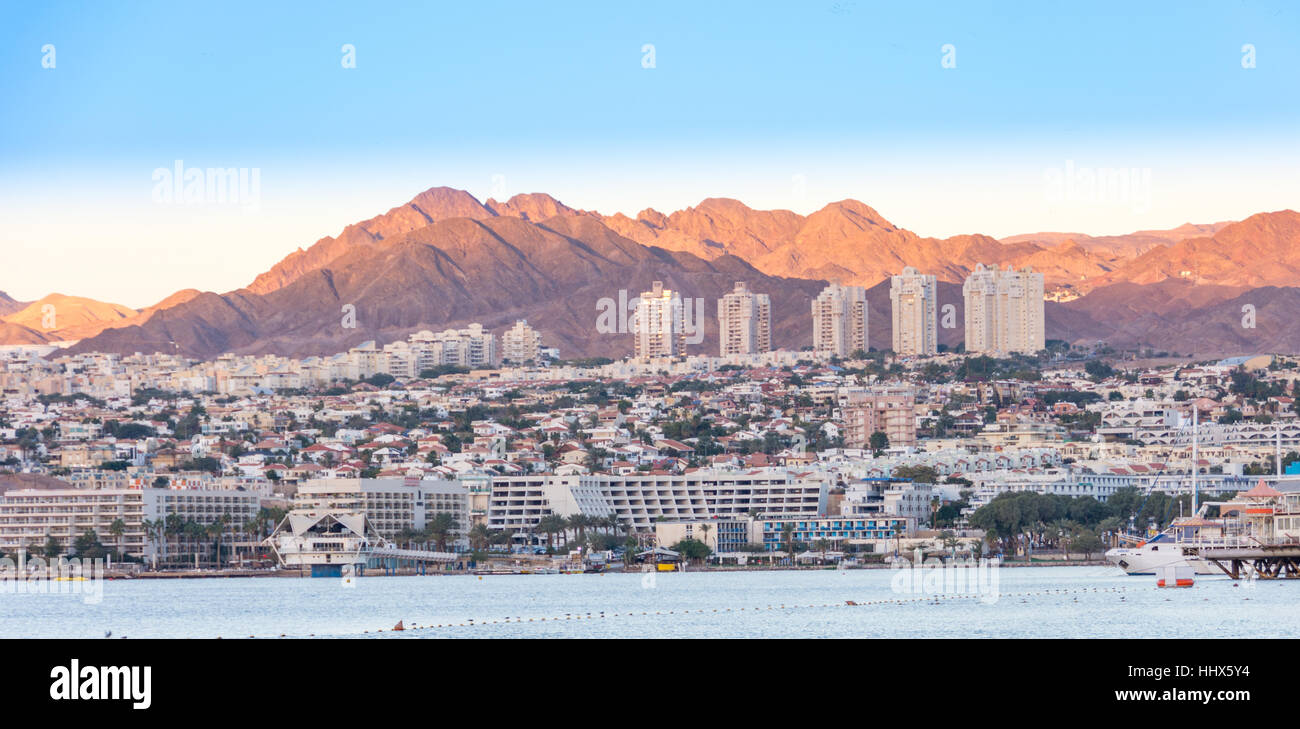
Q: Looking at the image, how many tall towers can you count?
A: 5